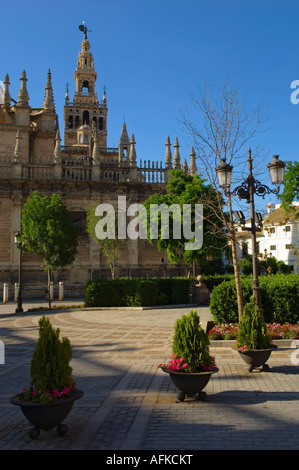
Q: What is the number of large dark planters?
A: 3